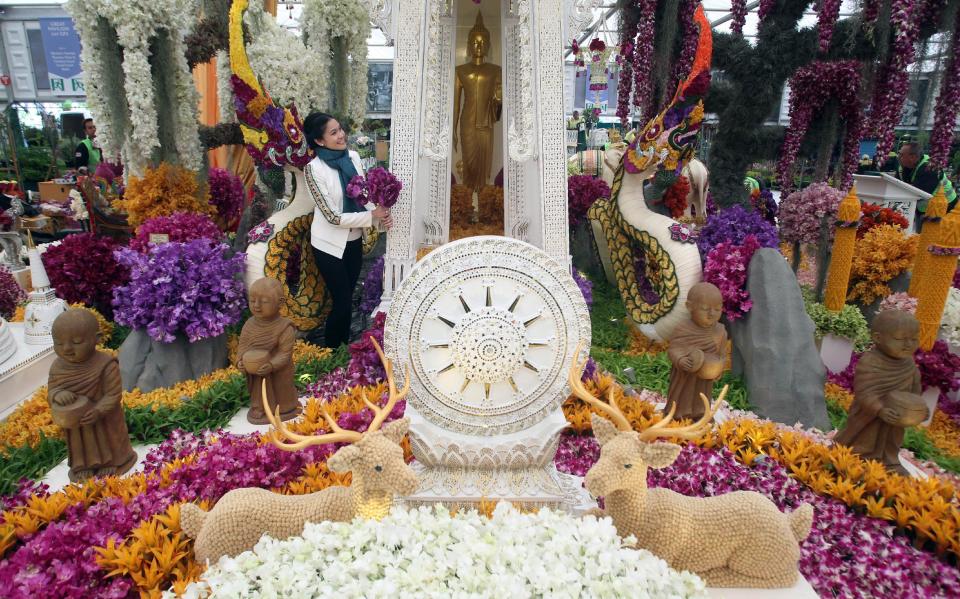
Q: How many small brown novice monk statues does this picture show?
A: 4